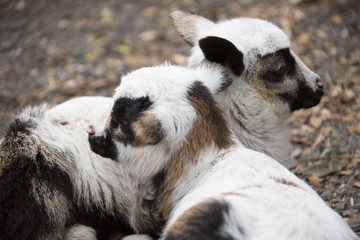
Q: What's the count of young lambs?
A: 2